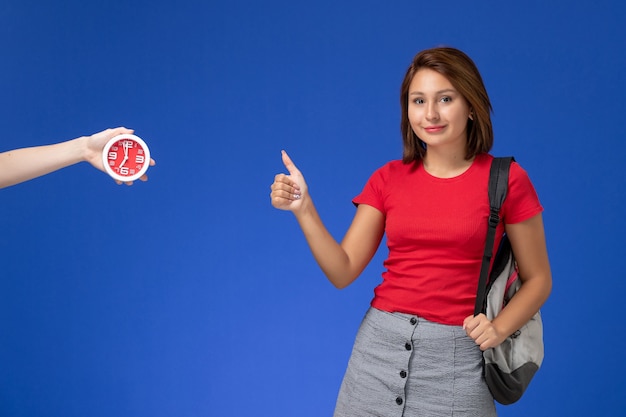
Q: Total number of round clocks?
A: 1